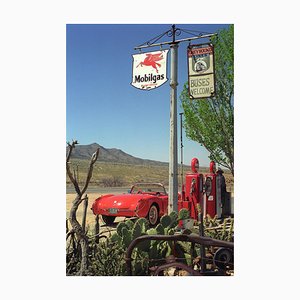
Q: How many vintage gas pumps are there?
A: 2